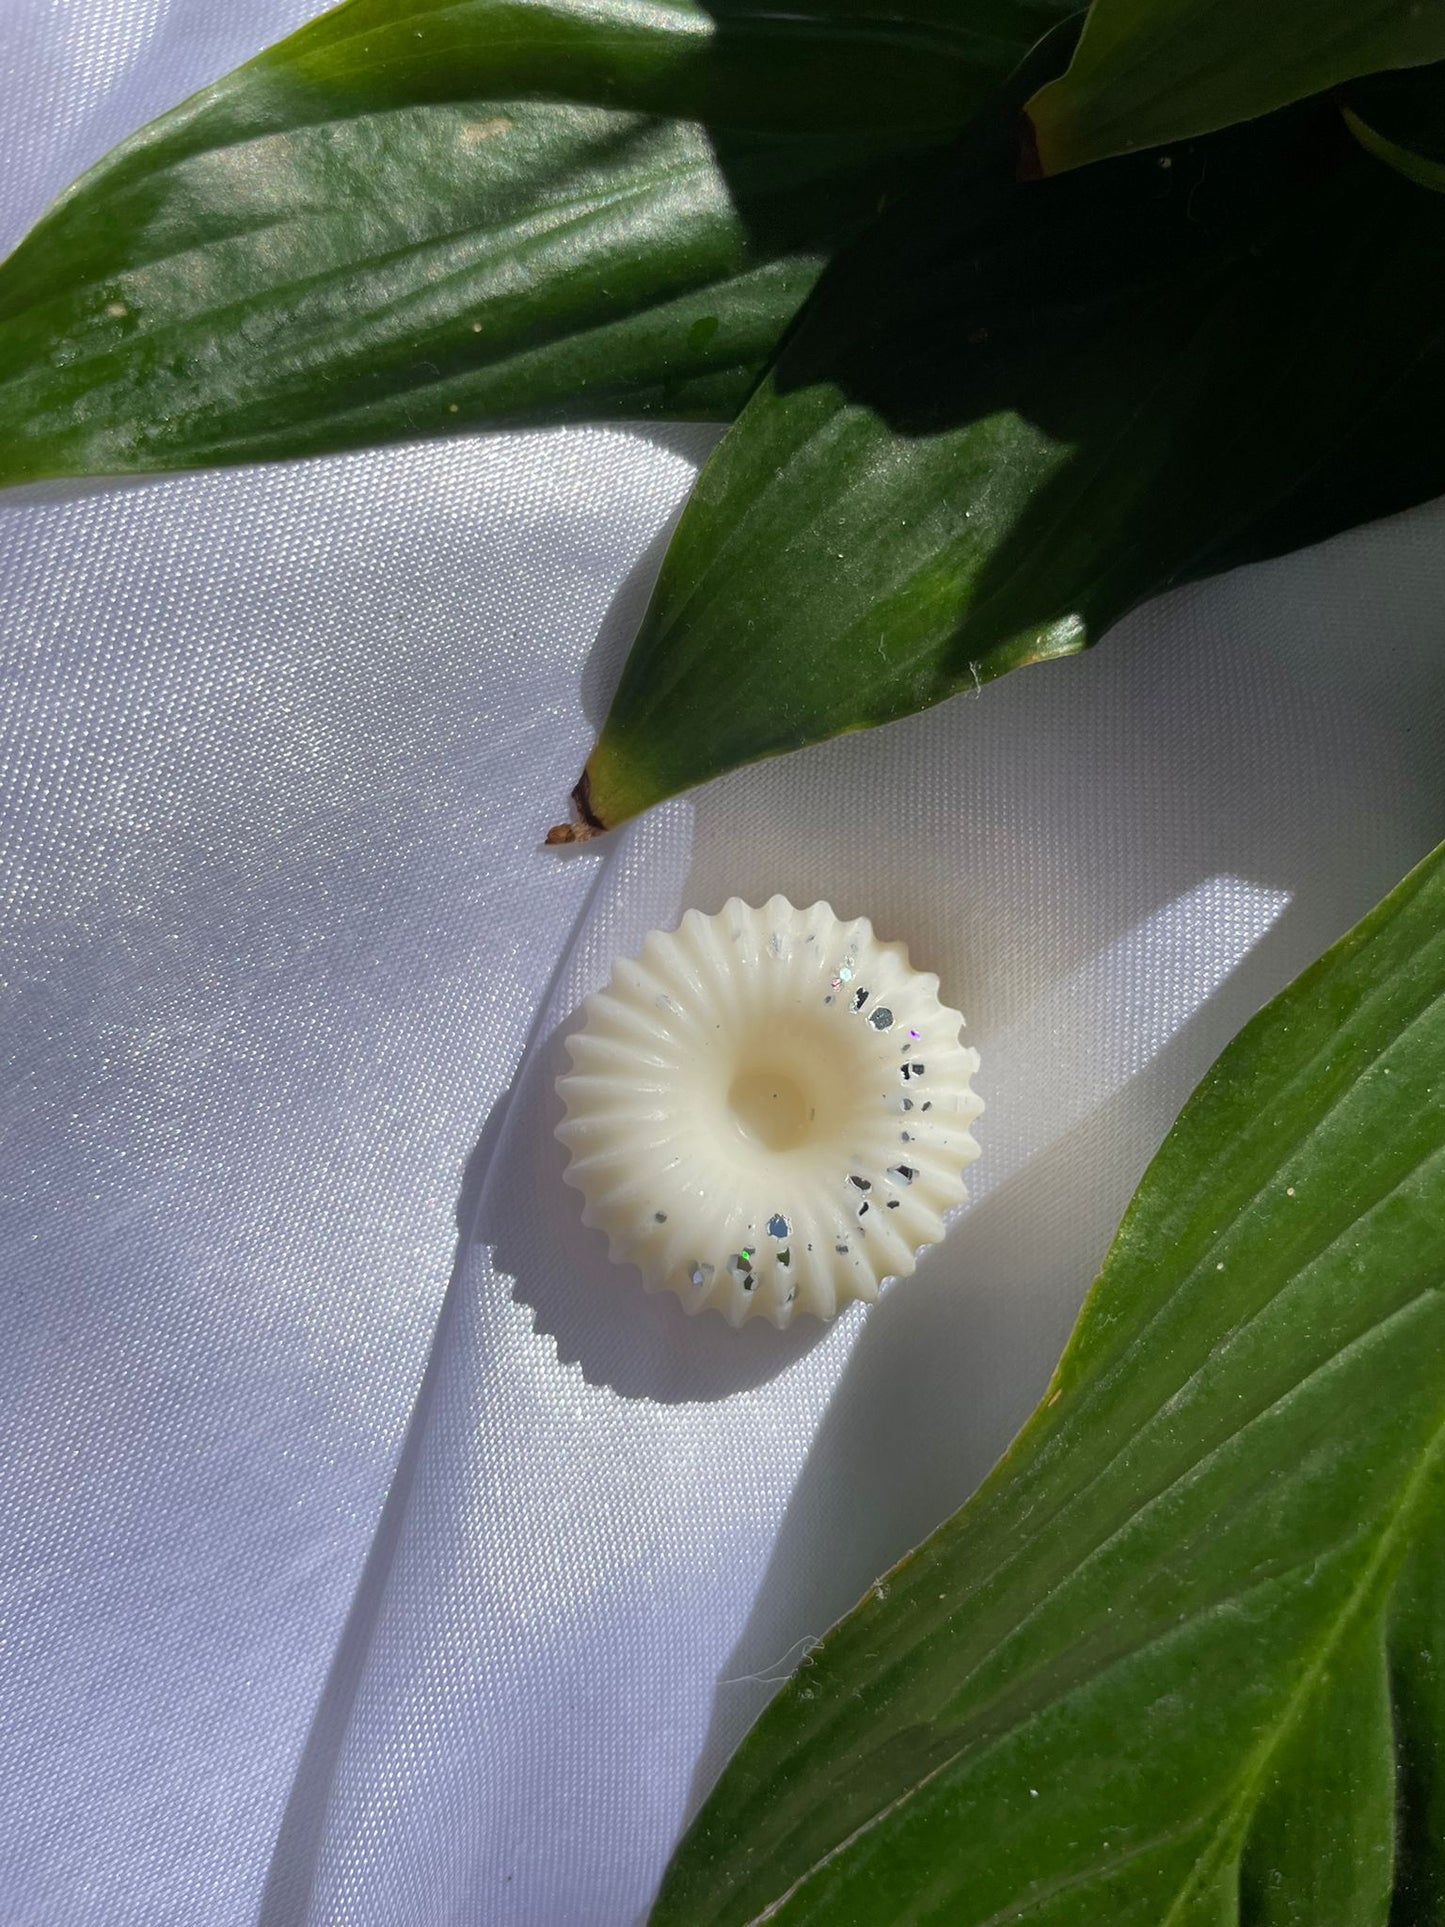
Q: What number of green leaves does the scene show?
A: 4